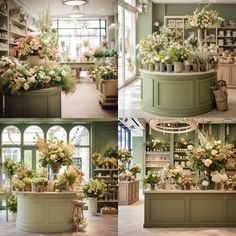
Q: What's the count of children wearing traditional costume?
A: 0